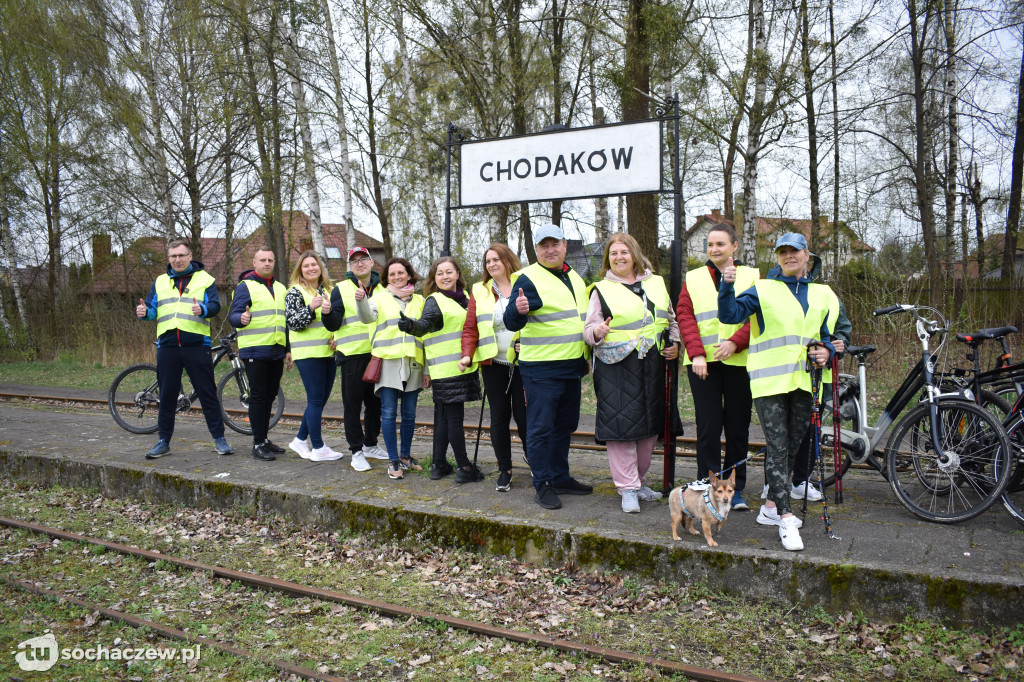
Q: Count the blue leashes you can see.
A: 1